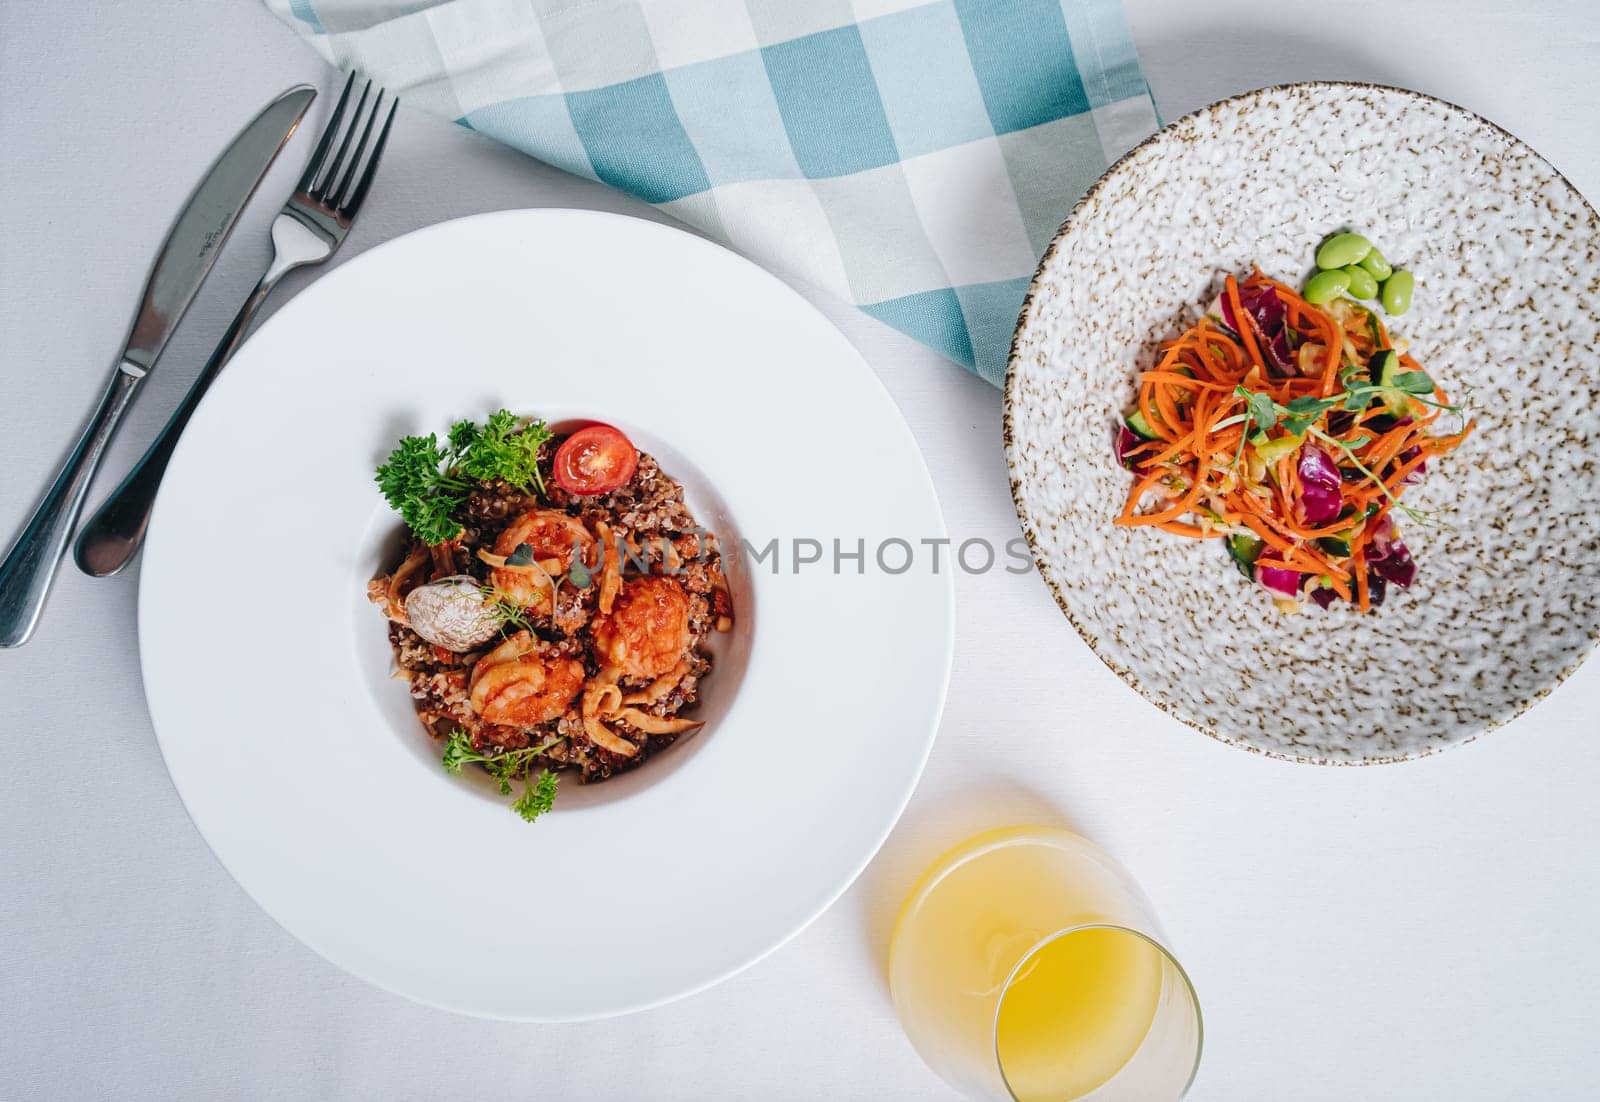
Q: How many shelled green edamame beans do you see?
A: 5